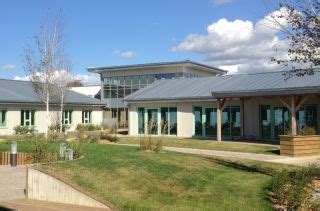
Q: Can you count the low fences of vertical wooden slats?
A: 1